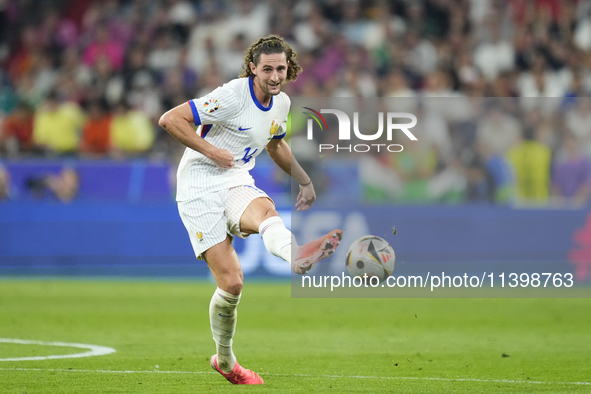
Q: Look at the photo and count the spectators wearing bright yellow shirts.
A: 3